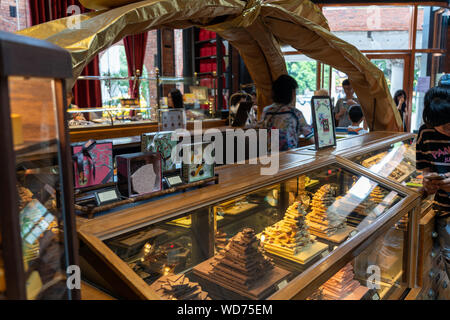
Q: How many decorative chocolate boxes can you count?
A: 4